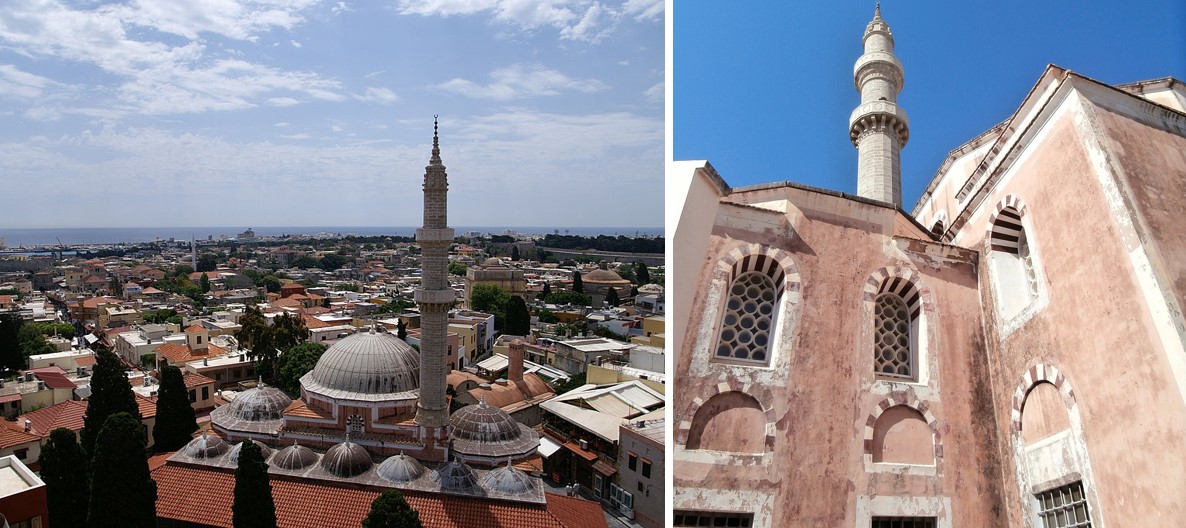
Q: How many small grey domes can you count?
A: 7